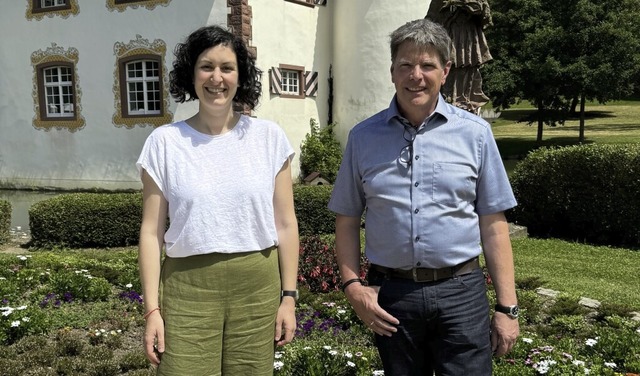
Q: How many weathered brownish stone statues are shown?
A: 1